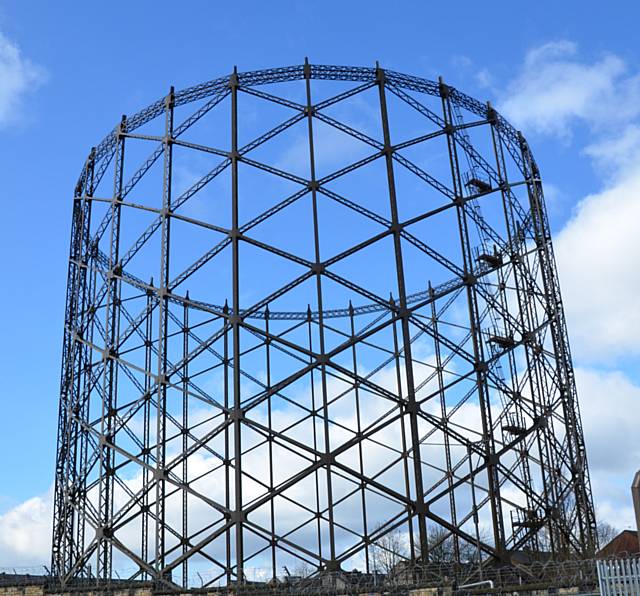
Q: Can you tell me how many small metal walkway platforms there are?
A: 5